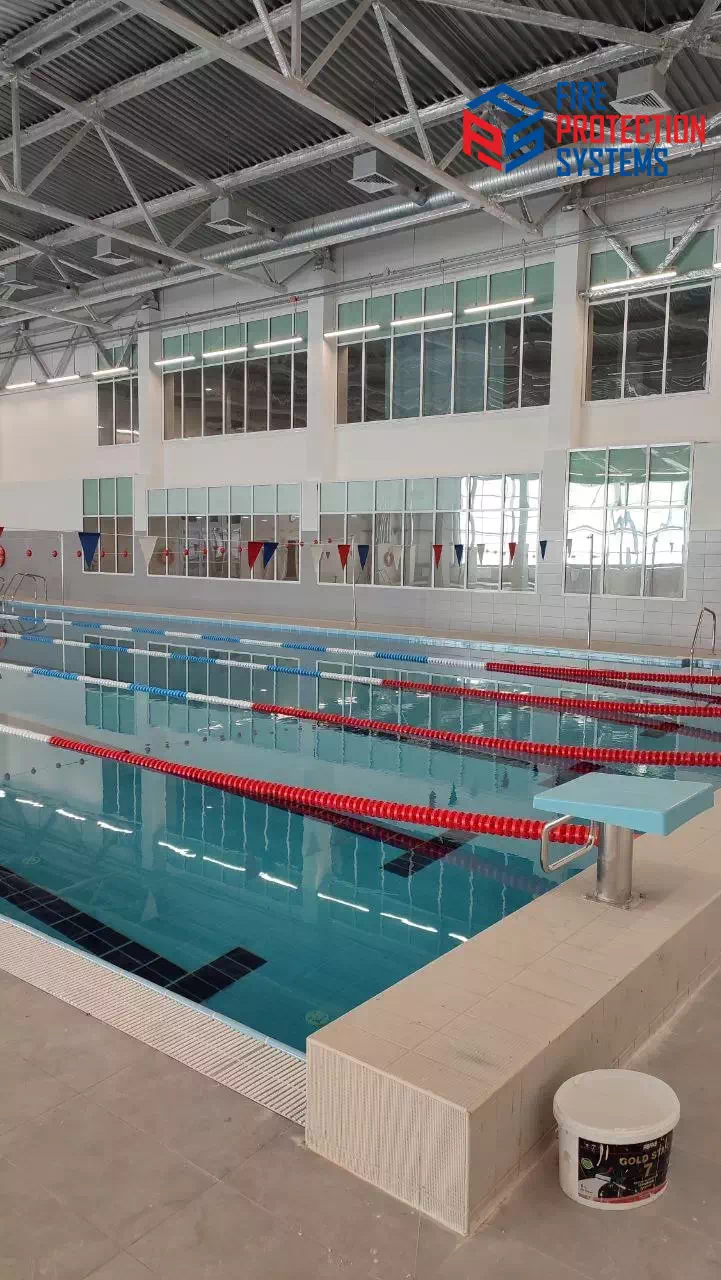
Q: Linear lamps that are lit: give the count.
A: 11